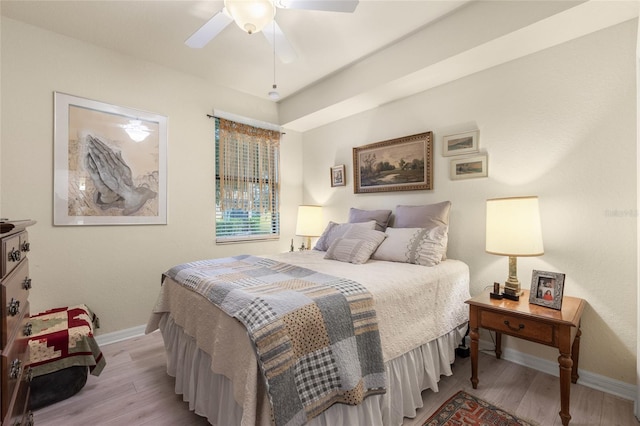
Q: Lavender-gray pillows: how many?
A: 2